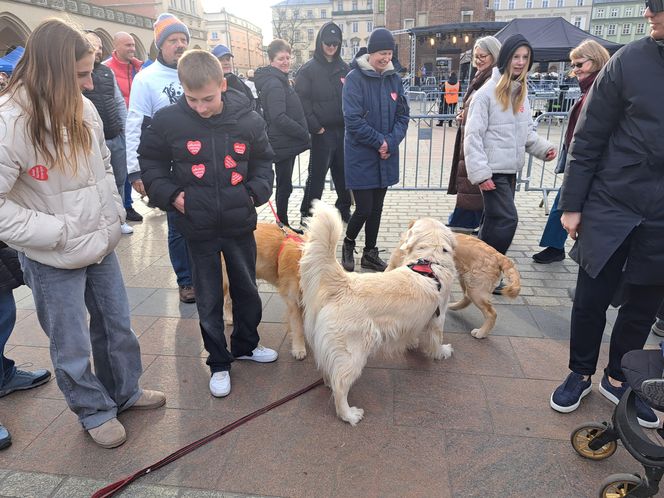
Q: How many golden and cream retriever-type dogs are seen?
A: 3